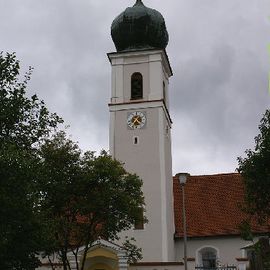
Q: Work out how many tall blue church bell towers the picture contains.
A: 0